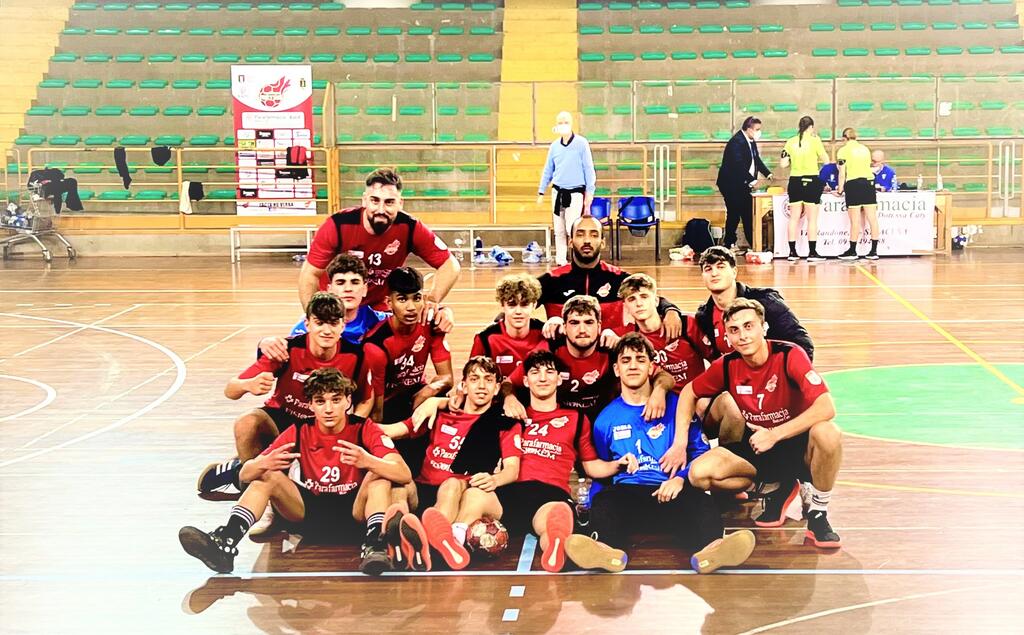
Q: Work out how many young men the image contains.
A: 14